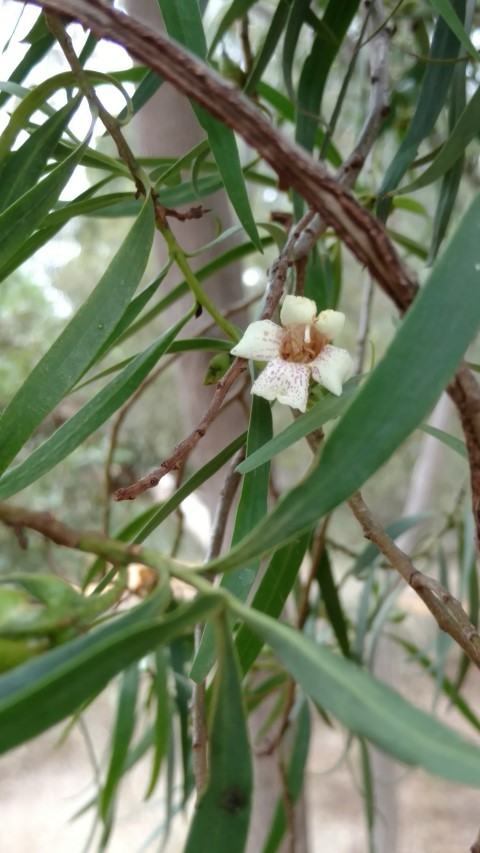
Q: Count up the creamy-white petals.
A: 5